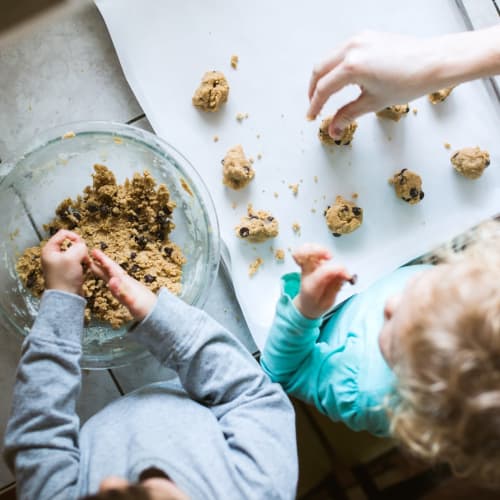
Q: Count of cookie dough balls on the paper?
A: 9